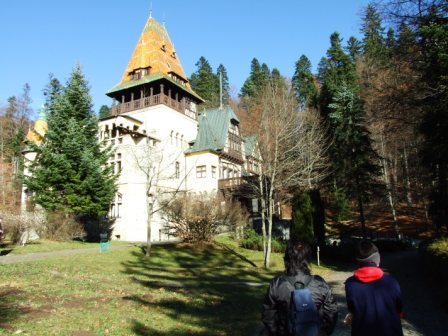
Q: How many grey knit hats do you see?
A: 1